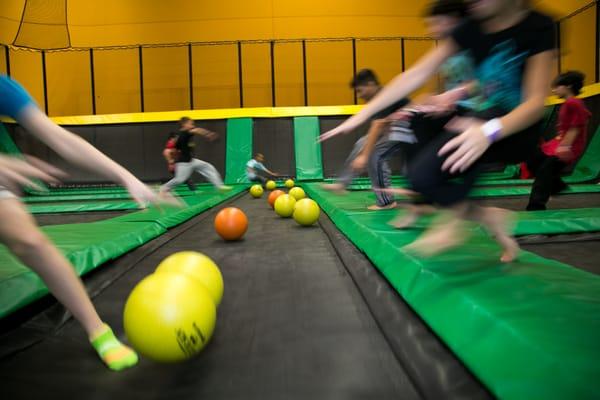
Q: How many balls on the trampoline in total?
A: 10